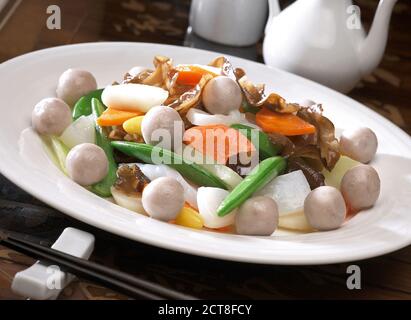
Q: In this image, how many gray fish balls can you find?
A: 10